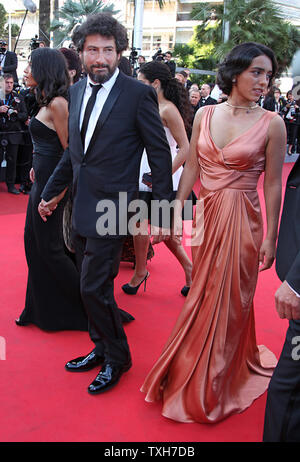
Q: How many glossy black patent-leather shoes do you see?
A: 2